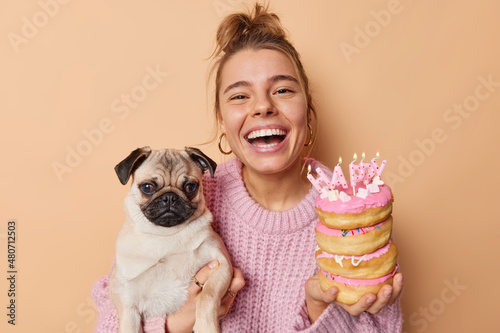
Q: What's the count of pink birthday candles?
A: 5